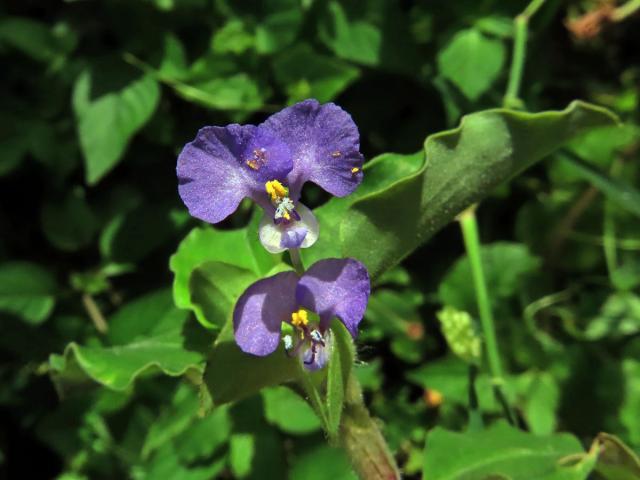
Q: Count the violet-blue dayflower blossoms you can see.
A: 2